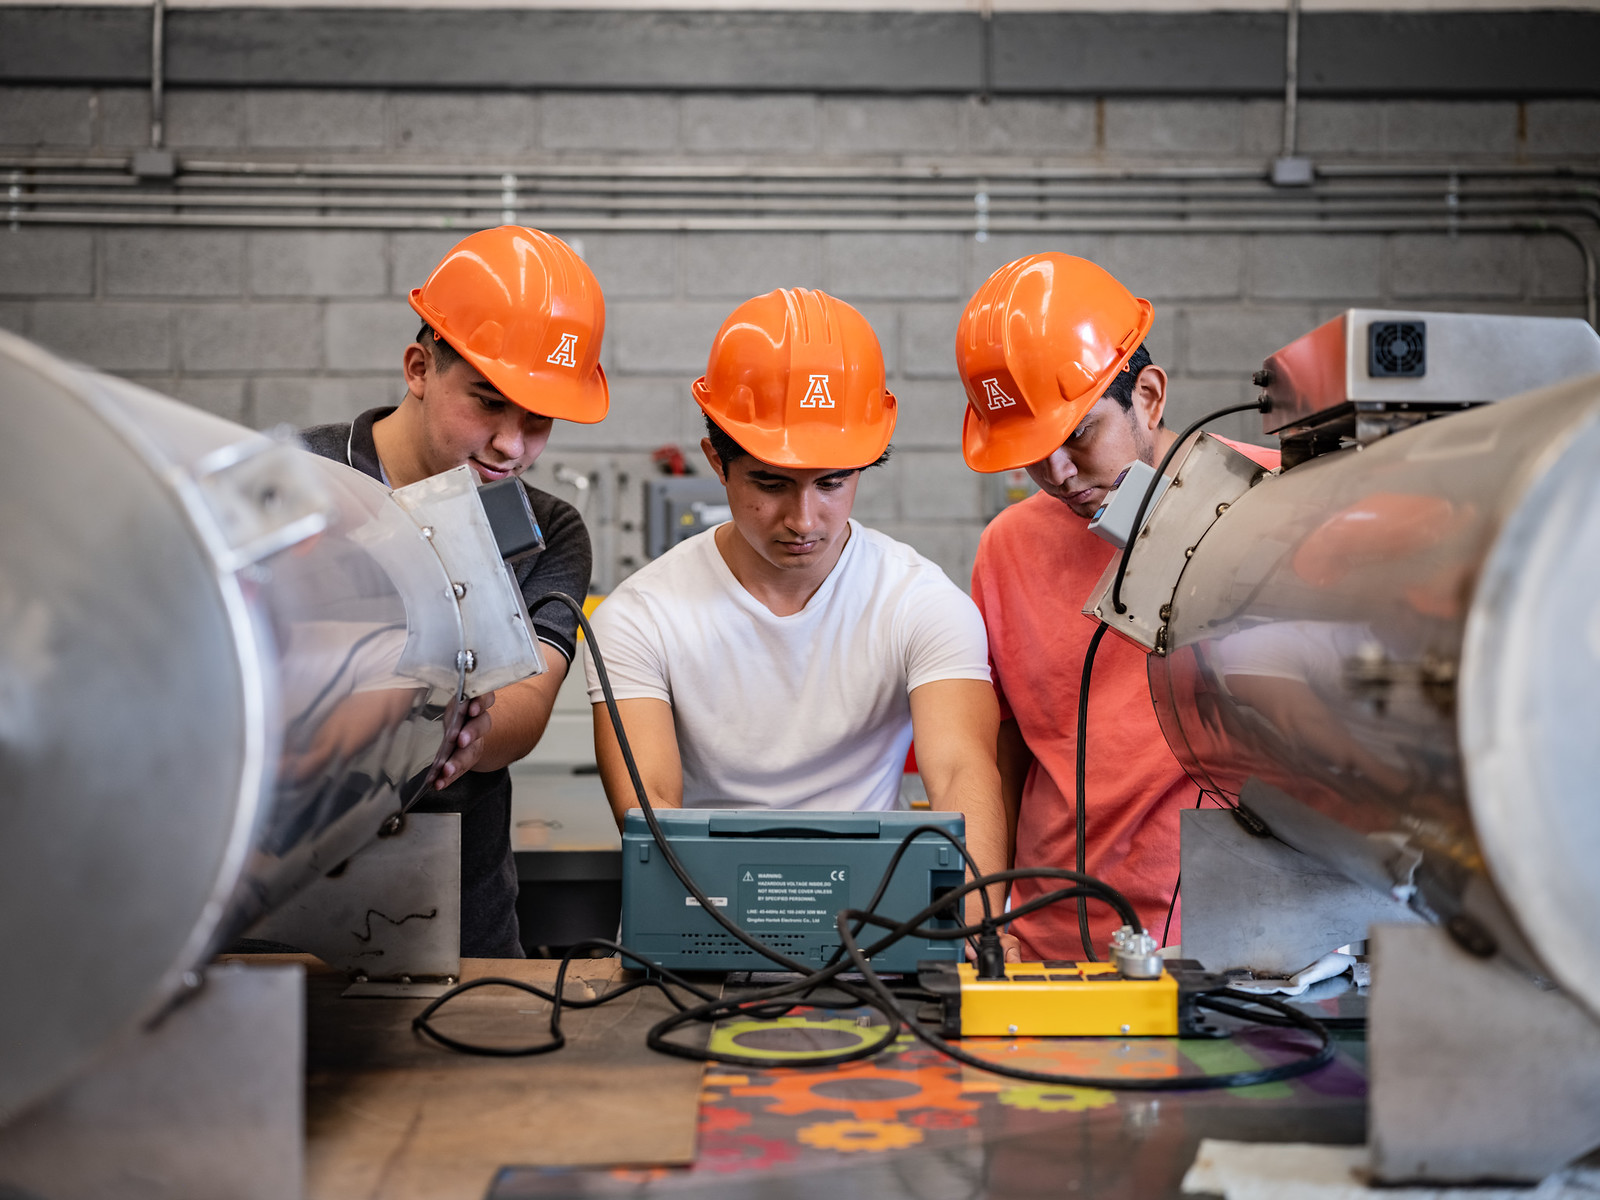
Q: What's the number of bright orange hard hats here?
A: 3